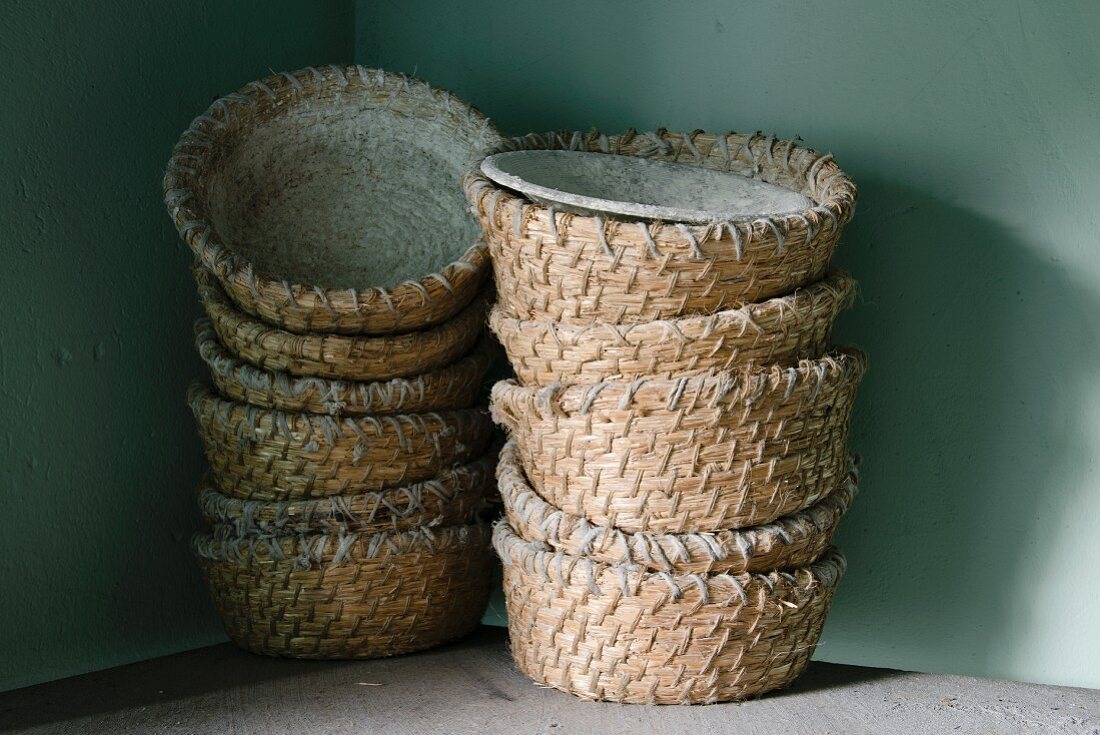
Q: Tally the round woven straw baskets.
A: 11